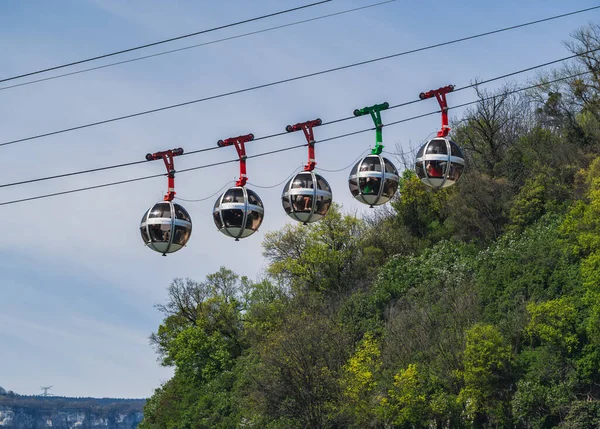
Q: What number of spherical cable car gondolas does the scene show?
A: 5